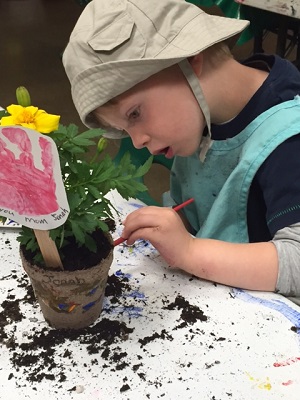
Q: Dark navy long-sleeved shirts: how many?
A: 1